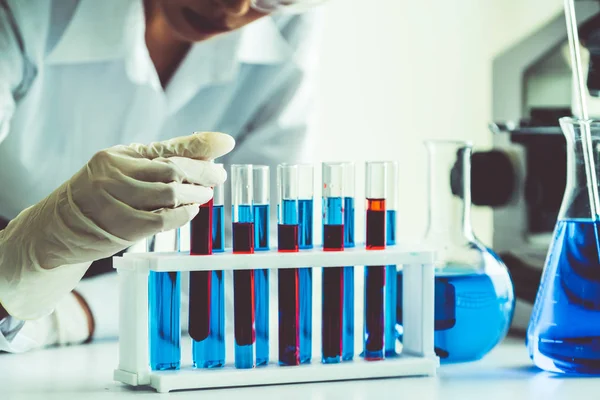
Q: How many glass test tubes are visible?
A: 11